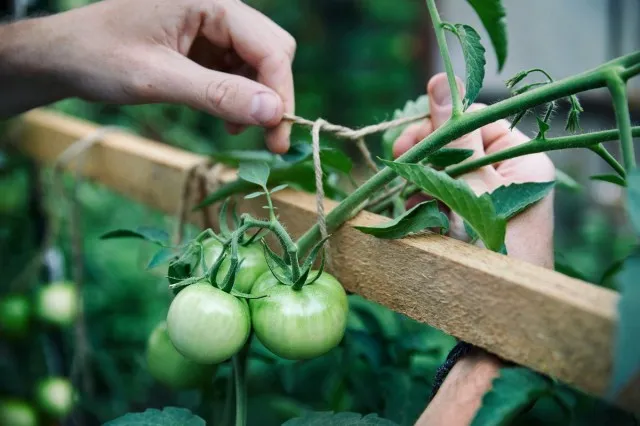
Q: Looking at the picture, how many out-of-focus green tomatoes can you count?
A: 5